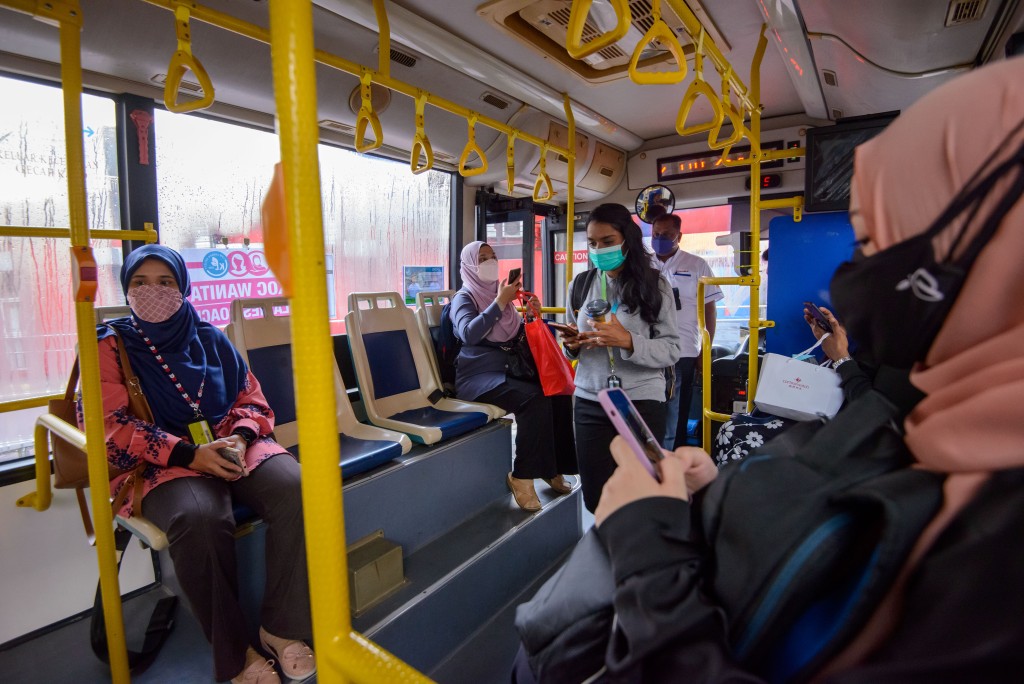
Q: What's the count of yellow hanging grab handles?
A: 11